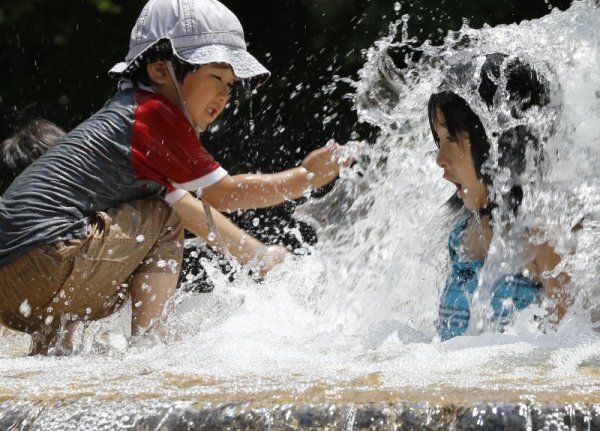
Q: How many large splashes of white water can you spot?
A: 1